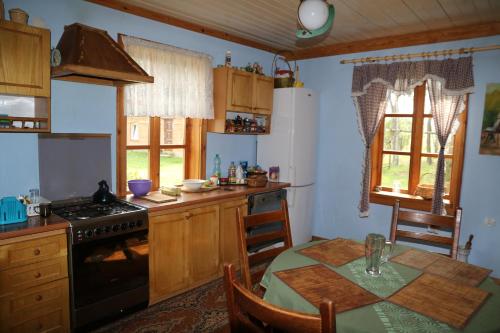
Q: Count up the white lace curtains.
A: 1